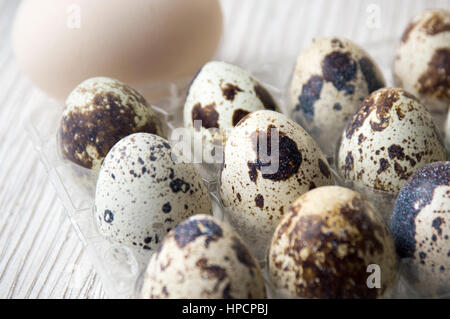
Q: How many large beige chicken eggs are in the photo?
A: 1